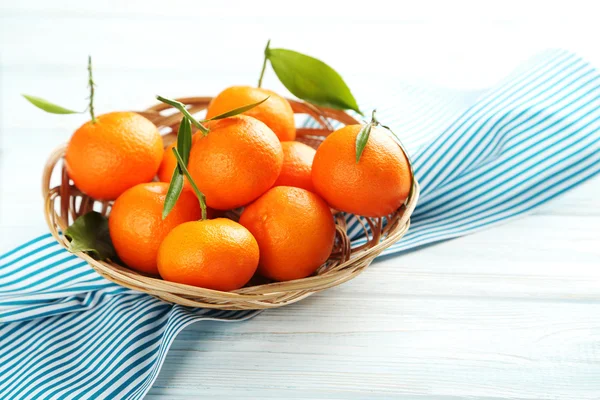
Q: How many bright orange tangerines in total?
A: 9